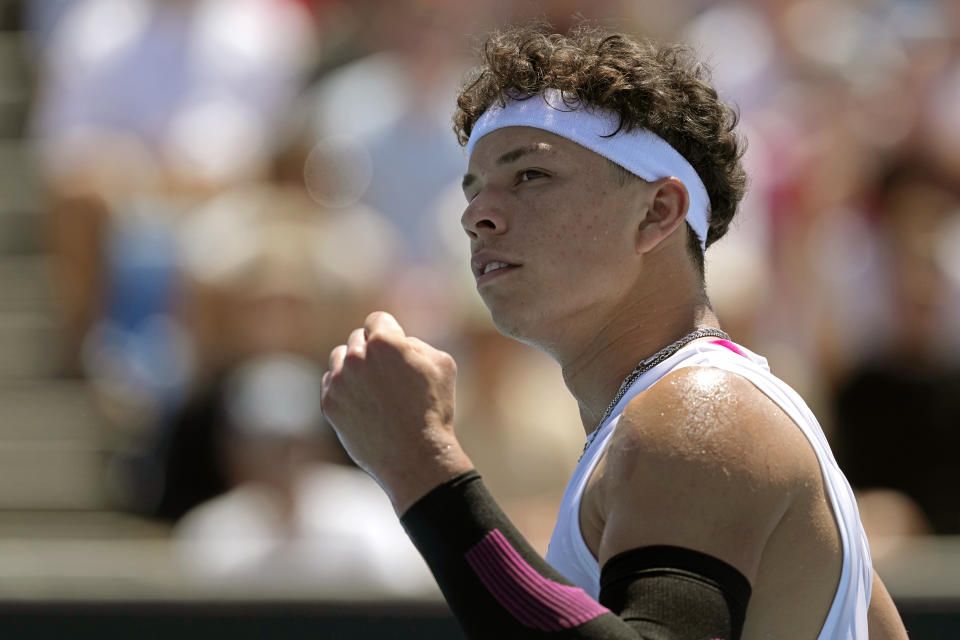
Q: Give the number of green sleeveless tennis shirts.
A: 0